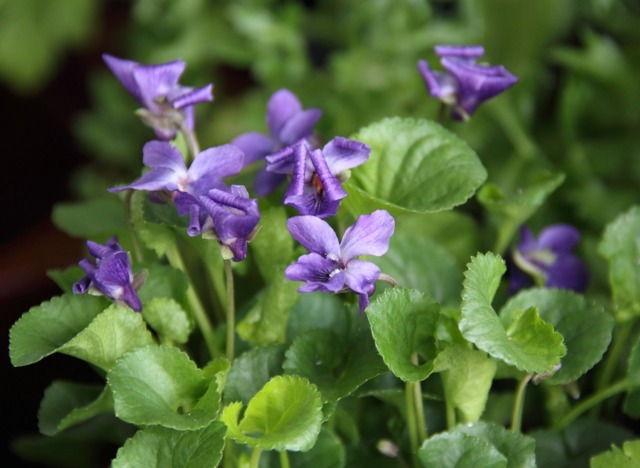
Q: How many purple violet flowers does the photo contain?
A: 9